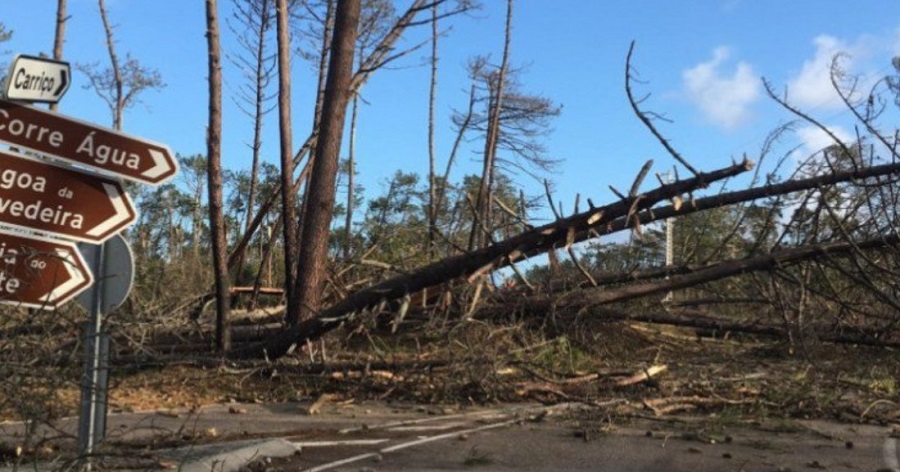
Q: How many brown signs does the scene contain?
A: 3